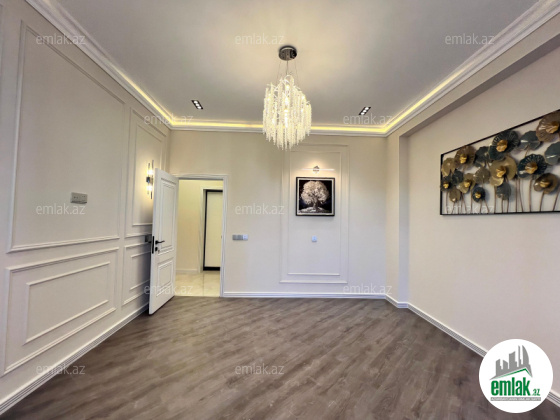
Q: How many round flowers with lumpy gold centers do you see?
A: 9